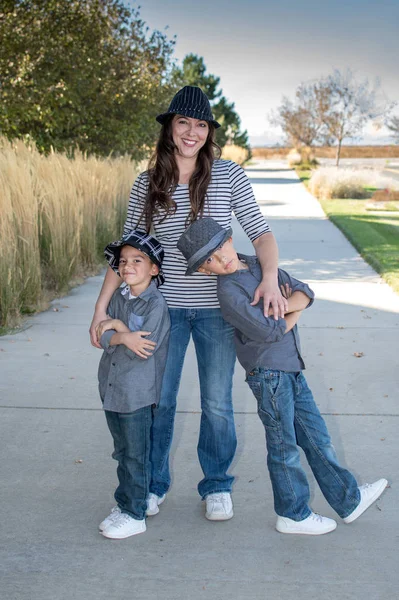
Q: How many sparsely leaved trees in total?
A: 2